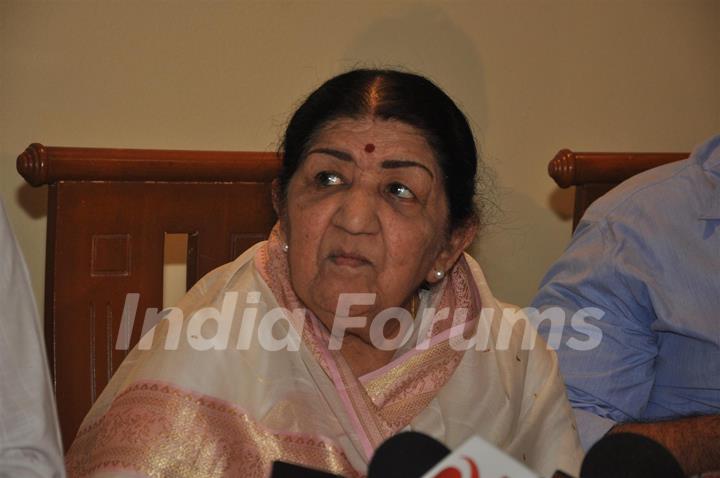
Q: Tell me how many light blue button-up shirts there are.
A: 1